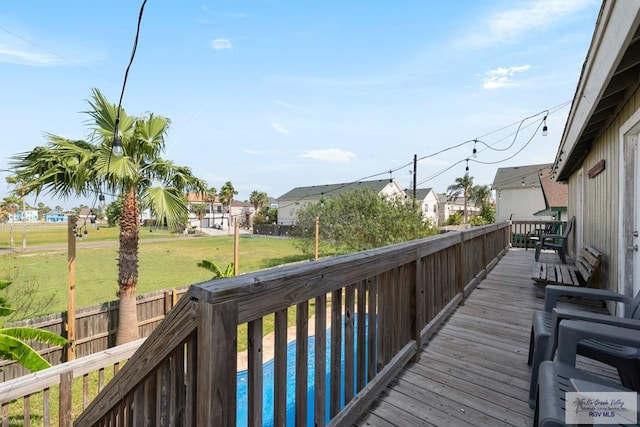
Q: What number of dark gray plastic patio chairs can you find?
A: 3